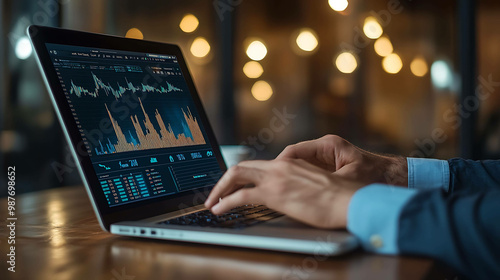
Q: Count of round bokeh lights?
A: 15